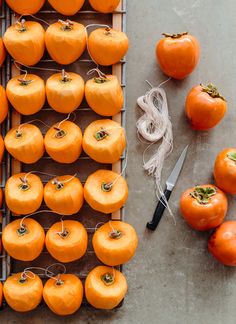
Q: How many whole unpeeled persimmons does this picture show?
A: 5